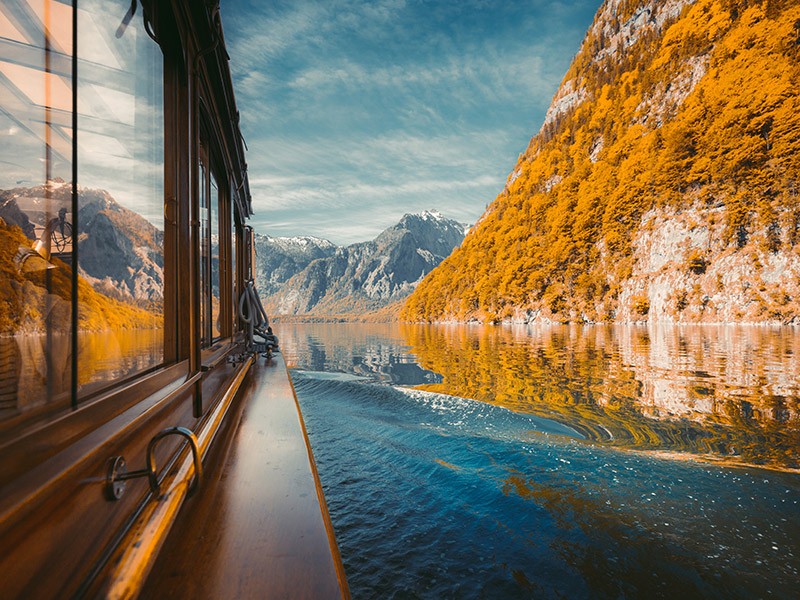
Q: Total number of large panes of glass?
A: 2